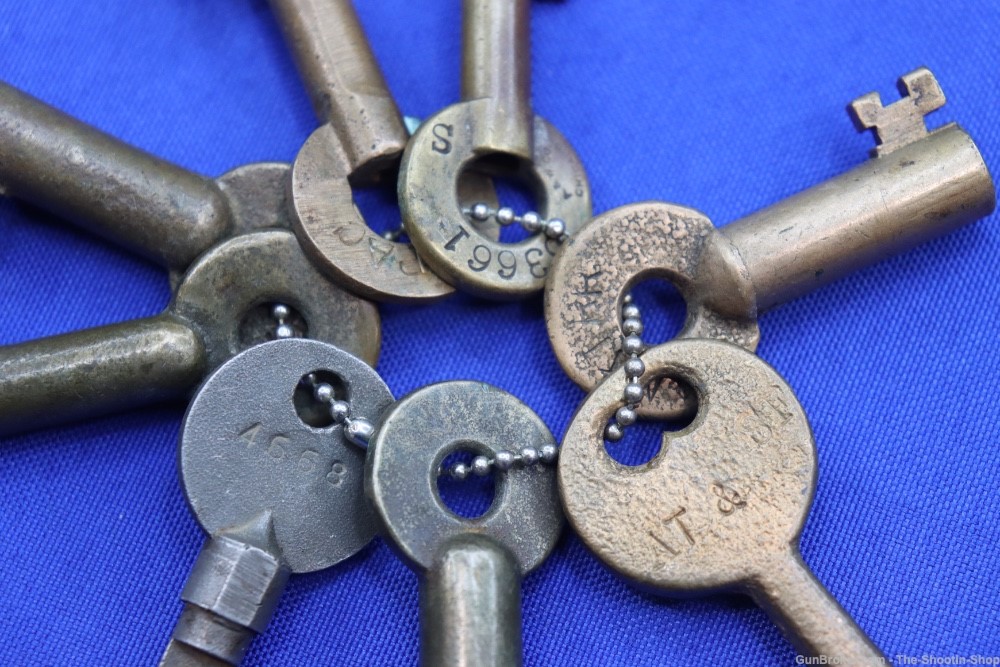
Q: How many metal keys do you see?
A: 8